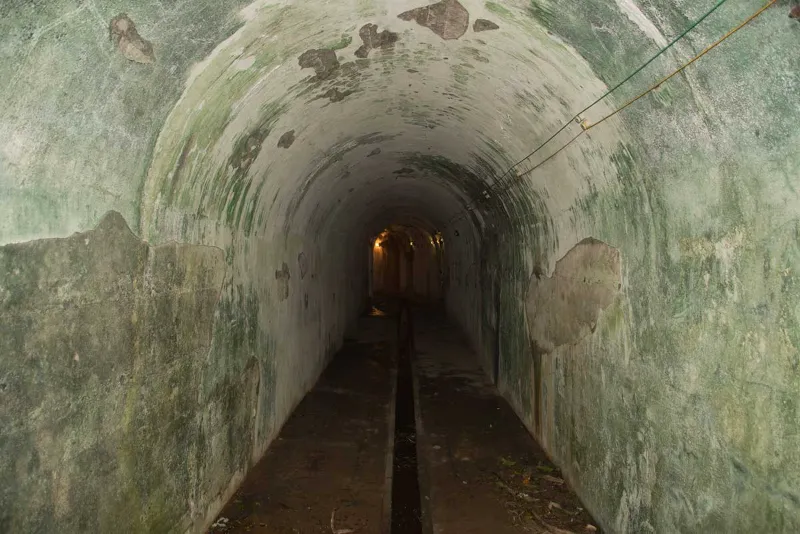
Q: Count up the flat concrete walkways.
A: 2